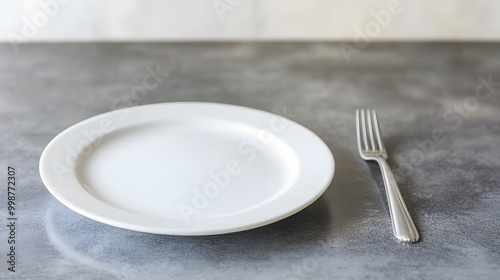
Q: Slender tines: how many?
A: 4